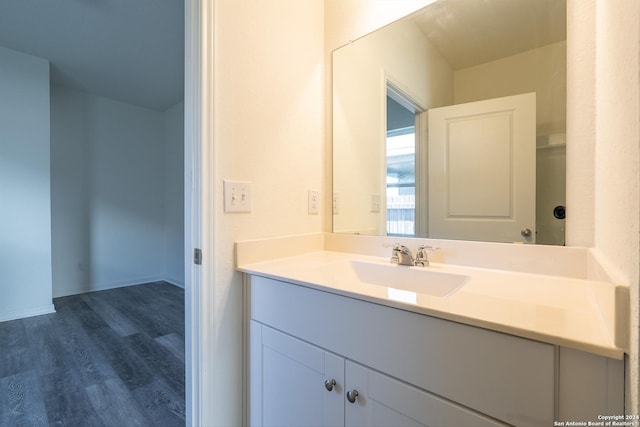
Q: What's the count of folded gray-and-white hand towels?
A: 0